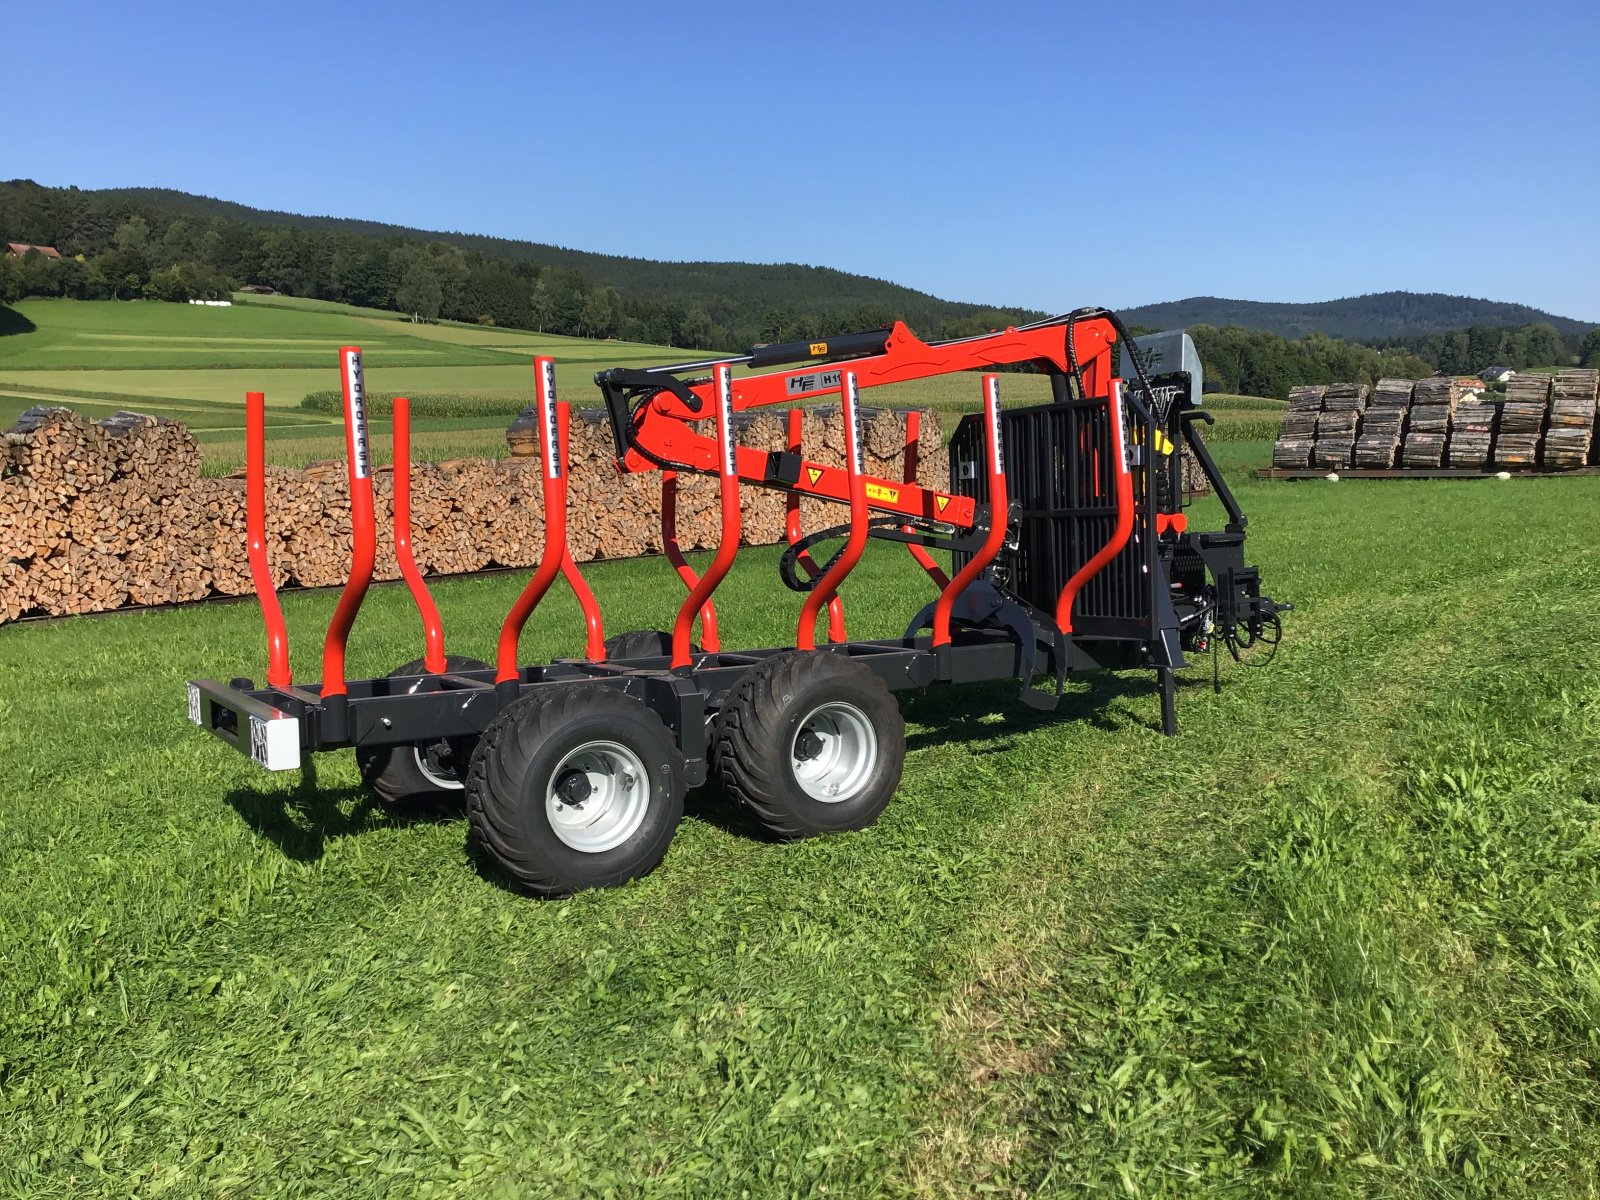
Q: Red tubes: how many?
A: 12